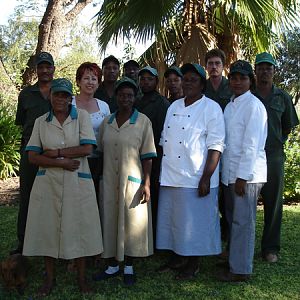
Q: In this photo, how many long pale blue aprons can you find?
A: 1